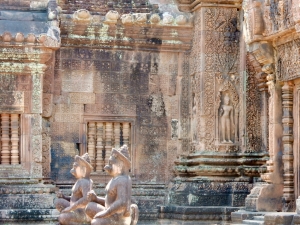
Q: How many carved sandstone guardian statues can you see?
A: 2